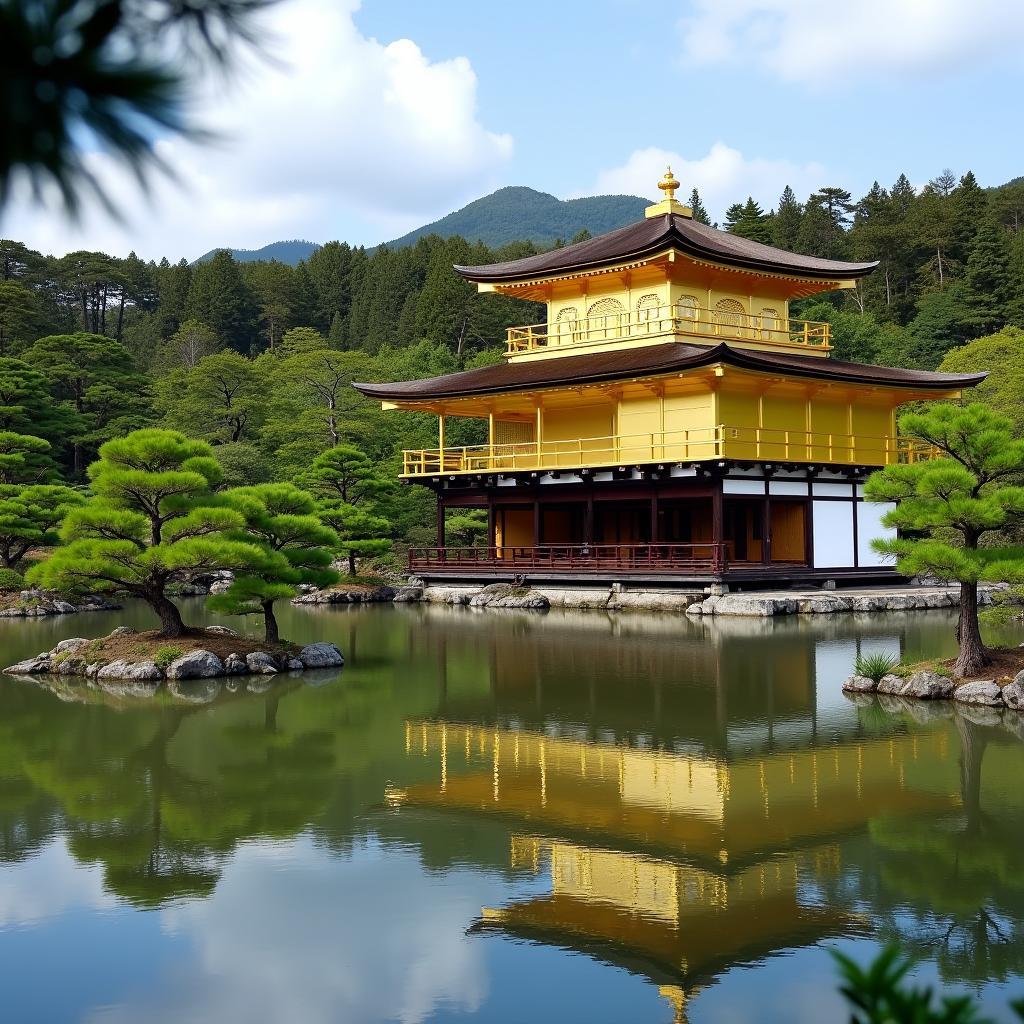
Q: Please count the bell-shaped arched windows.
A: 6